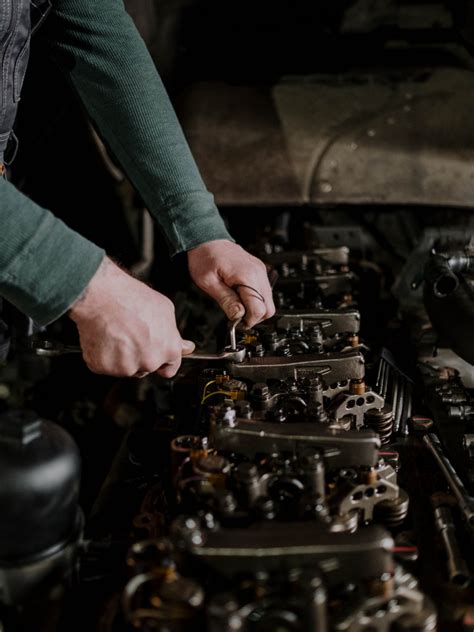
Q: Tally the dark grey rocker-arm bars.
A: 6